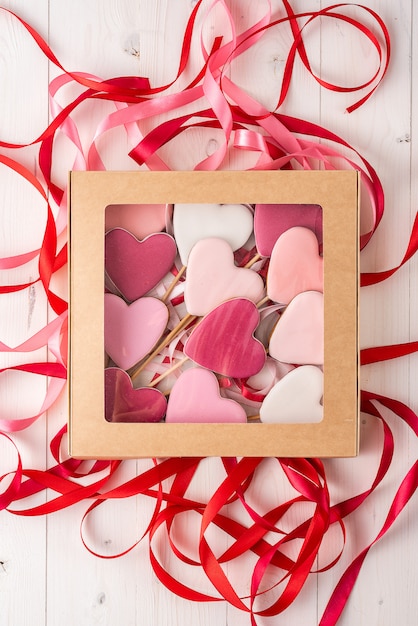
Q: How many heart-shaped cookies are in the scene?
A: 12